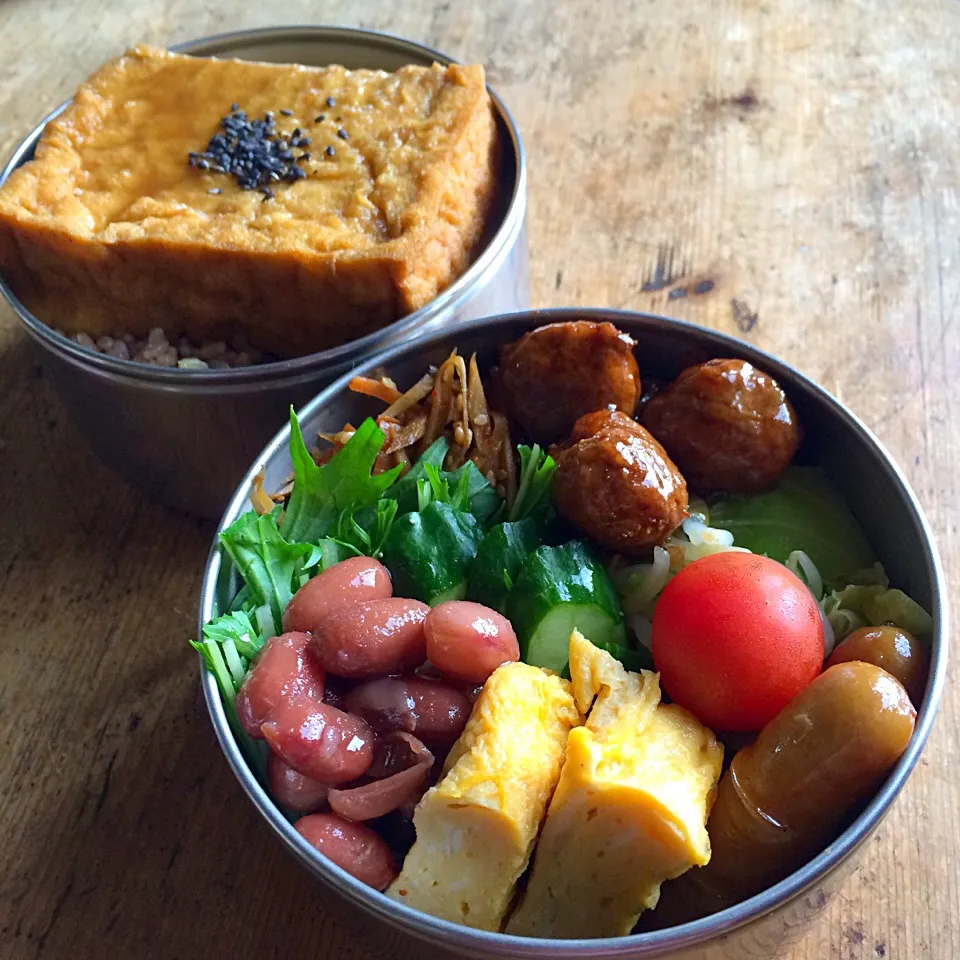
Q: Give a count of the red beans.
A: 9